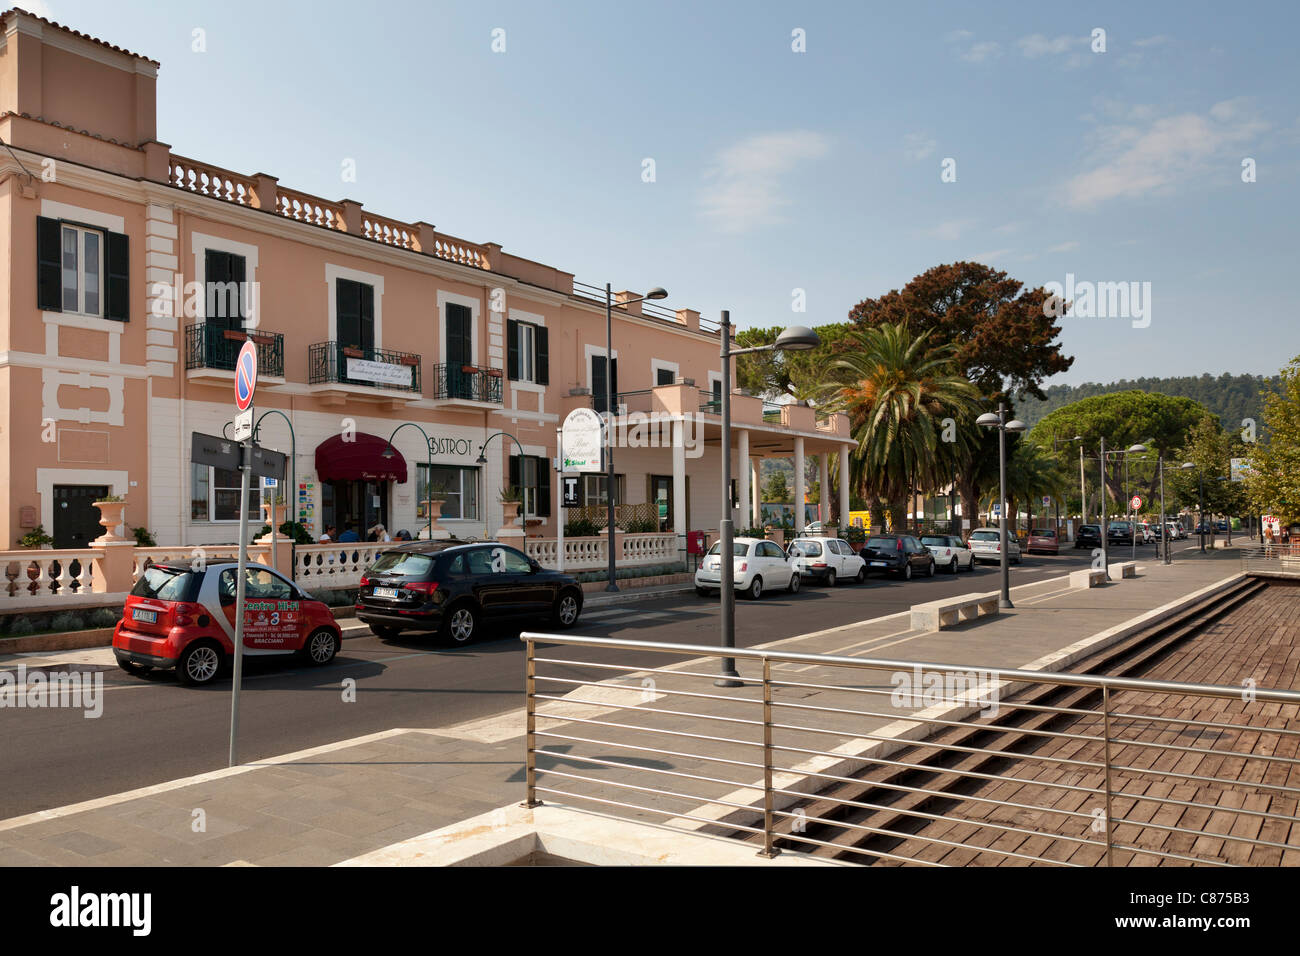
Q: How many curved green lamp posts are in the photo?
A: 3